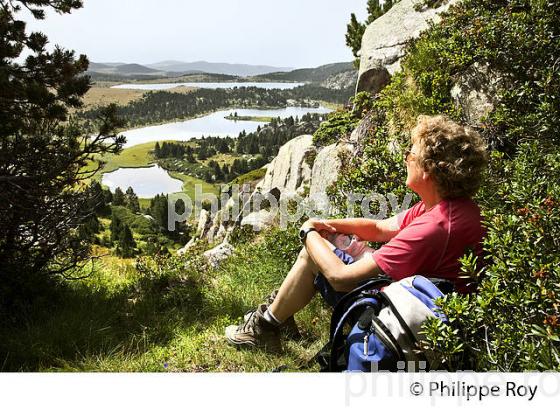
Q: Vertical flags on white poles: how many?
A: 0